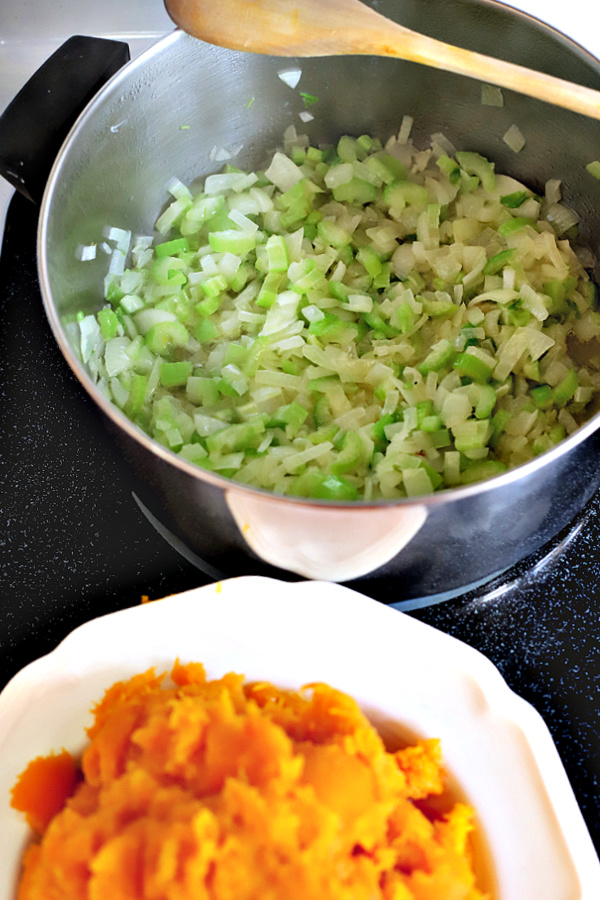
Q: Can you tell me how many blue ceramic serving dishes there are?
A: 0